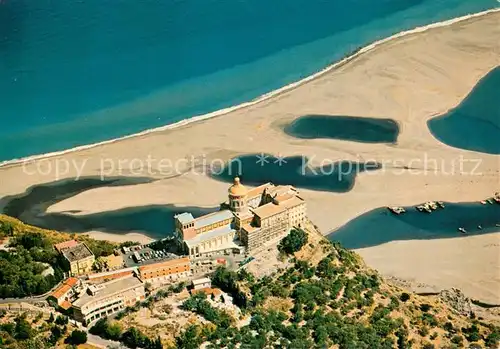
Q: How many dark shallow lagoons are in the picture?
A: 5